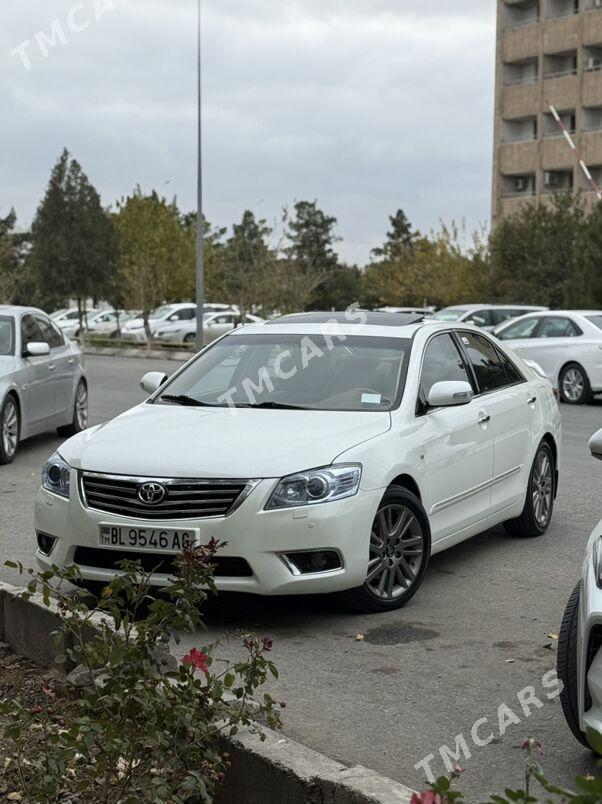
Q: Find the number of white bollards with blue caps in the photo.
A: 0